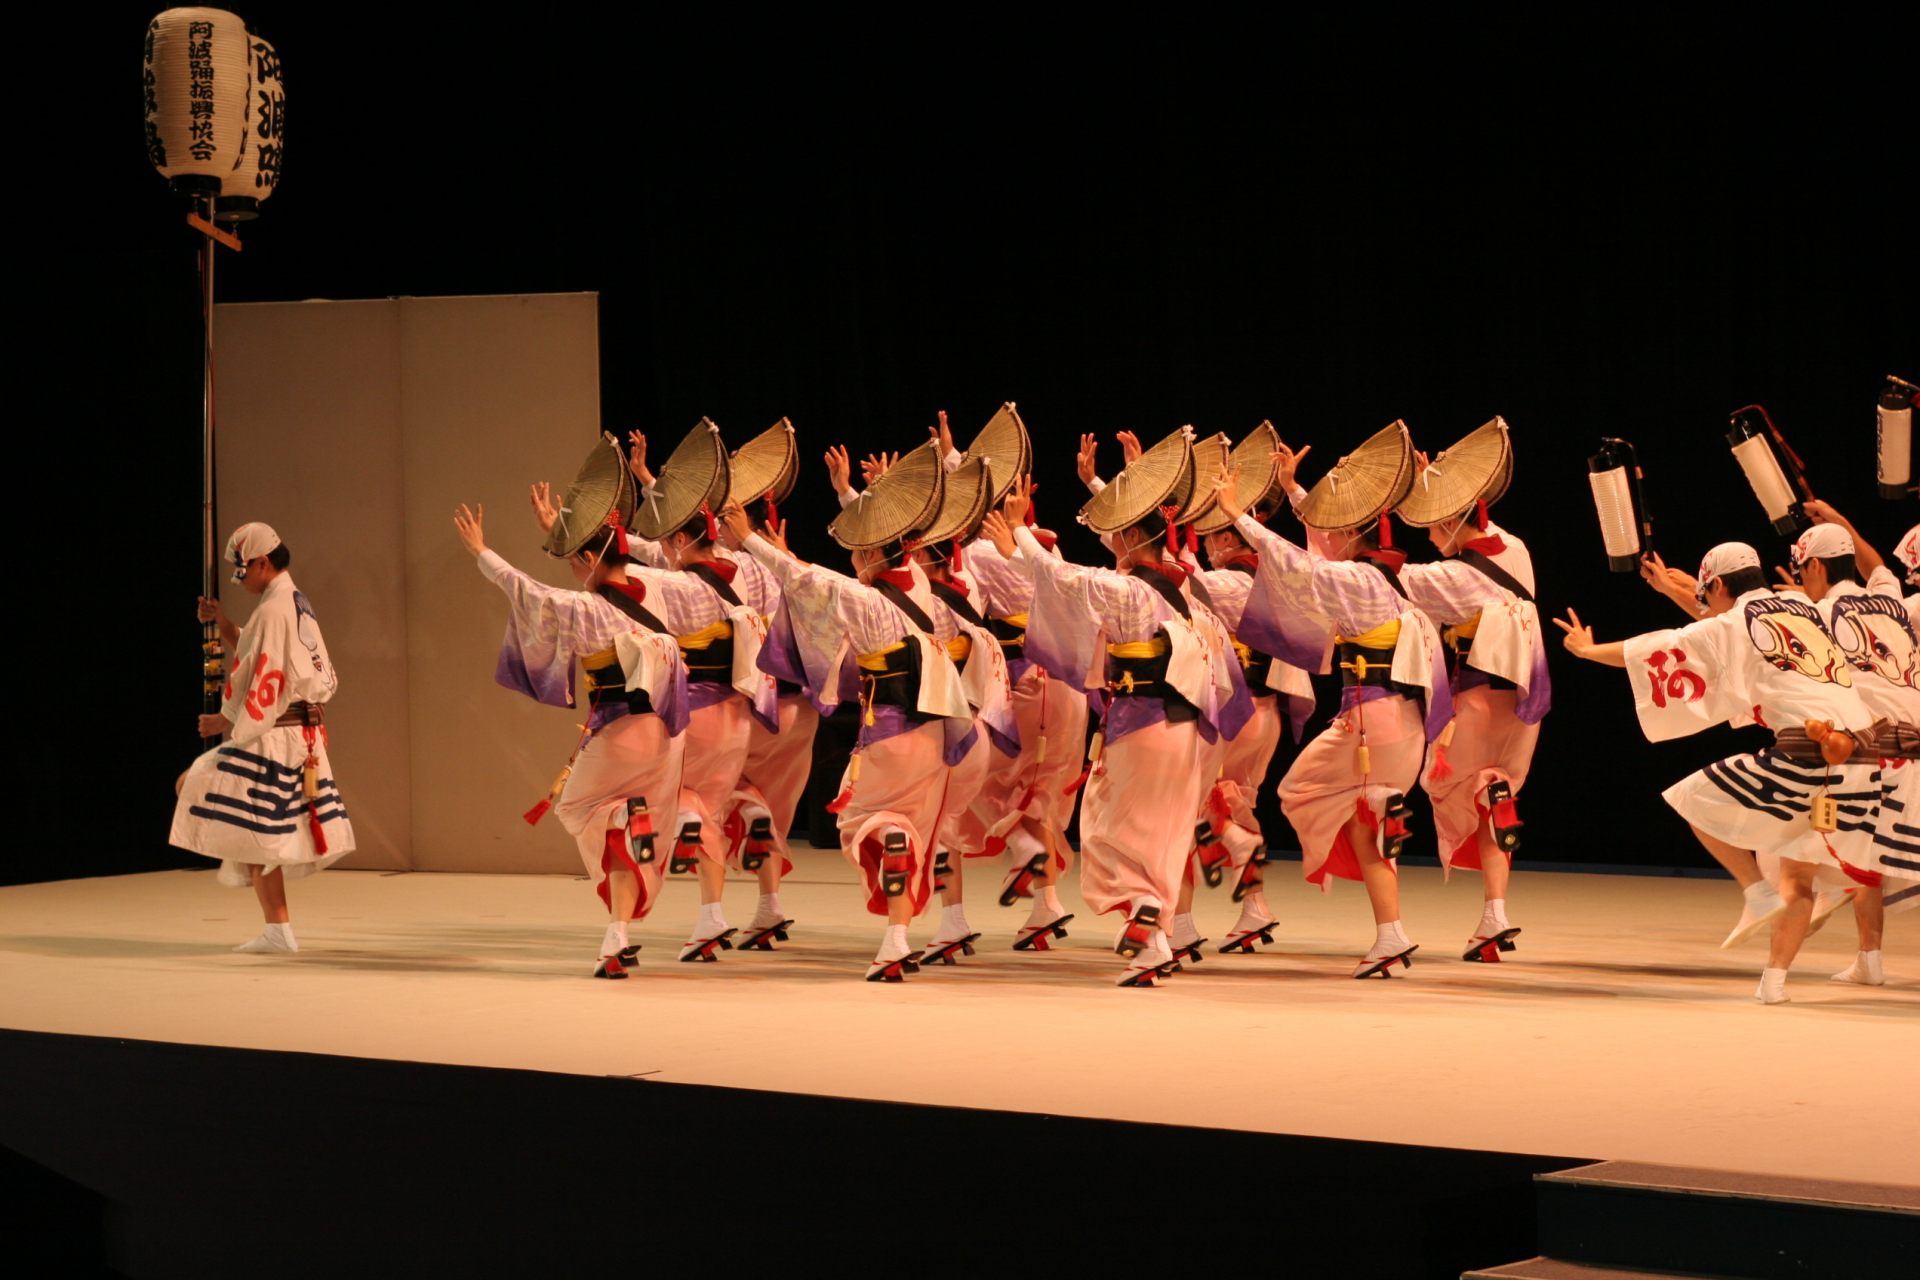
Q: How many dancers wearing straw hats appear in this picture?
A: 11